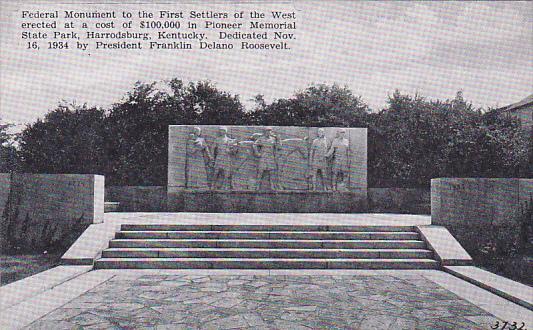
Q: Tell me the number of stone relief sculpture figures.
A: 5